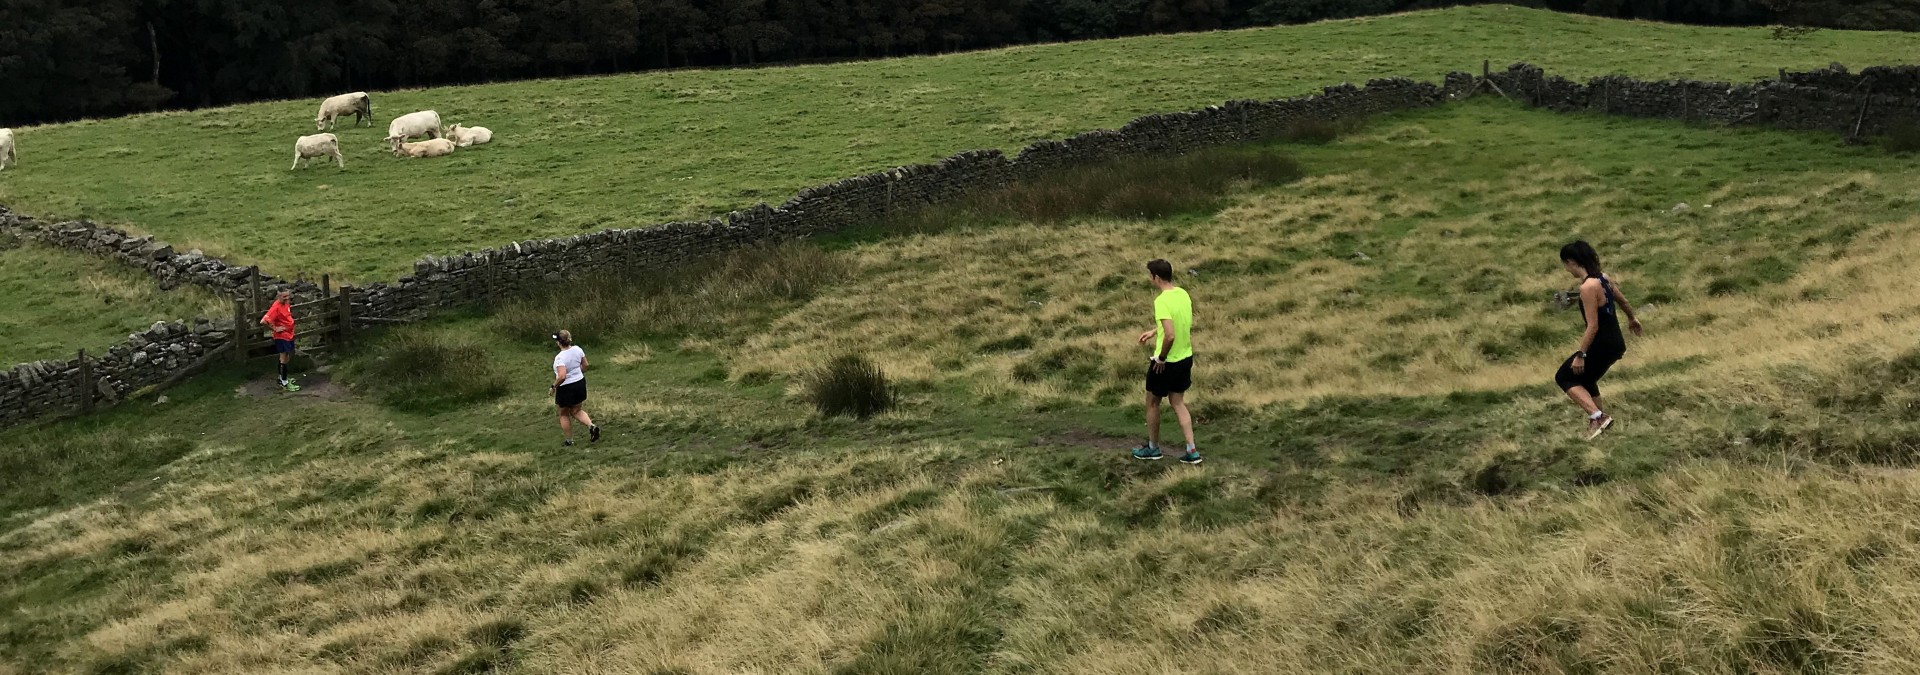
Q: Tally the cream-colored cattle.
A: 6